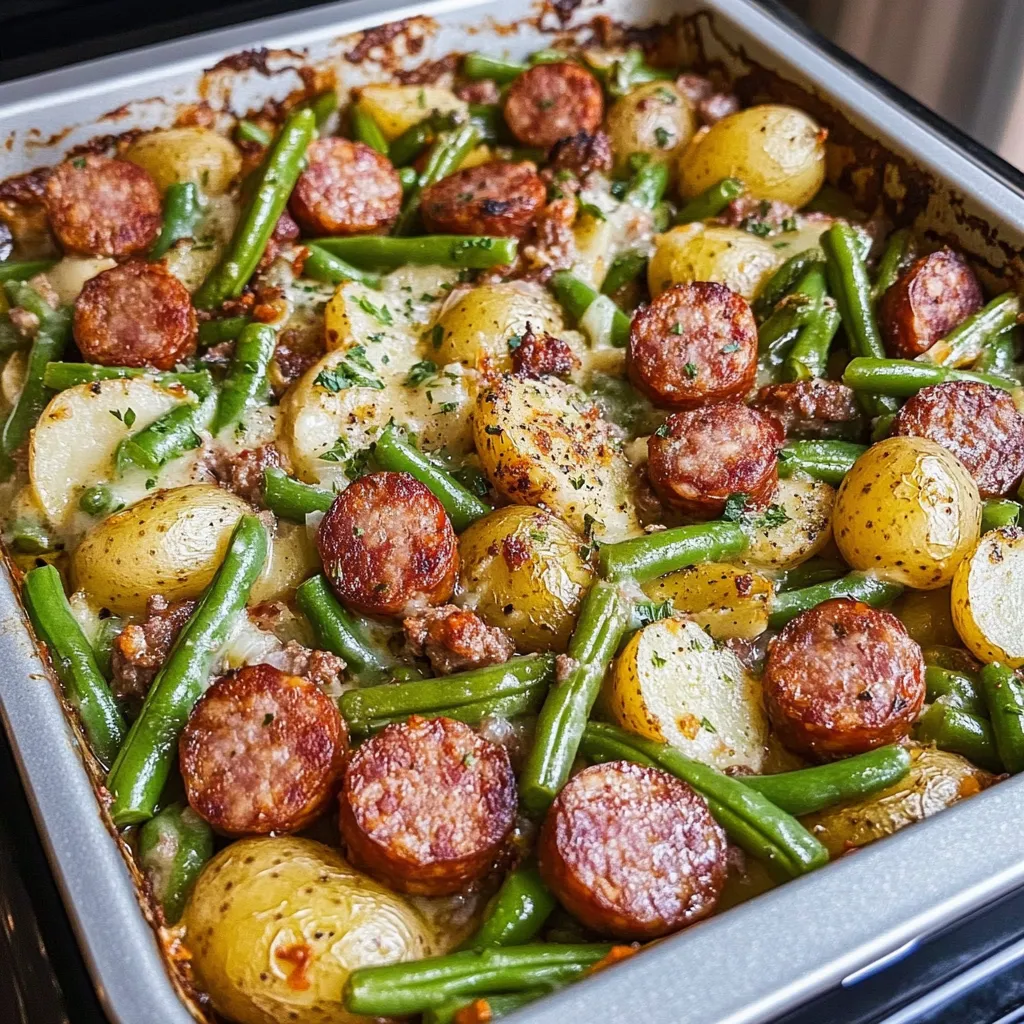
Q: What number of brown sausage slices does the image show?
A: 14